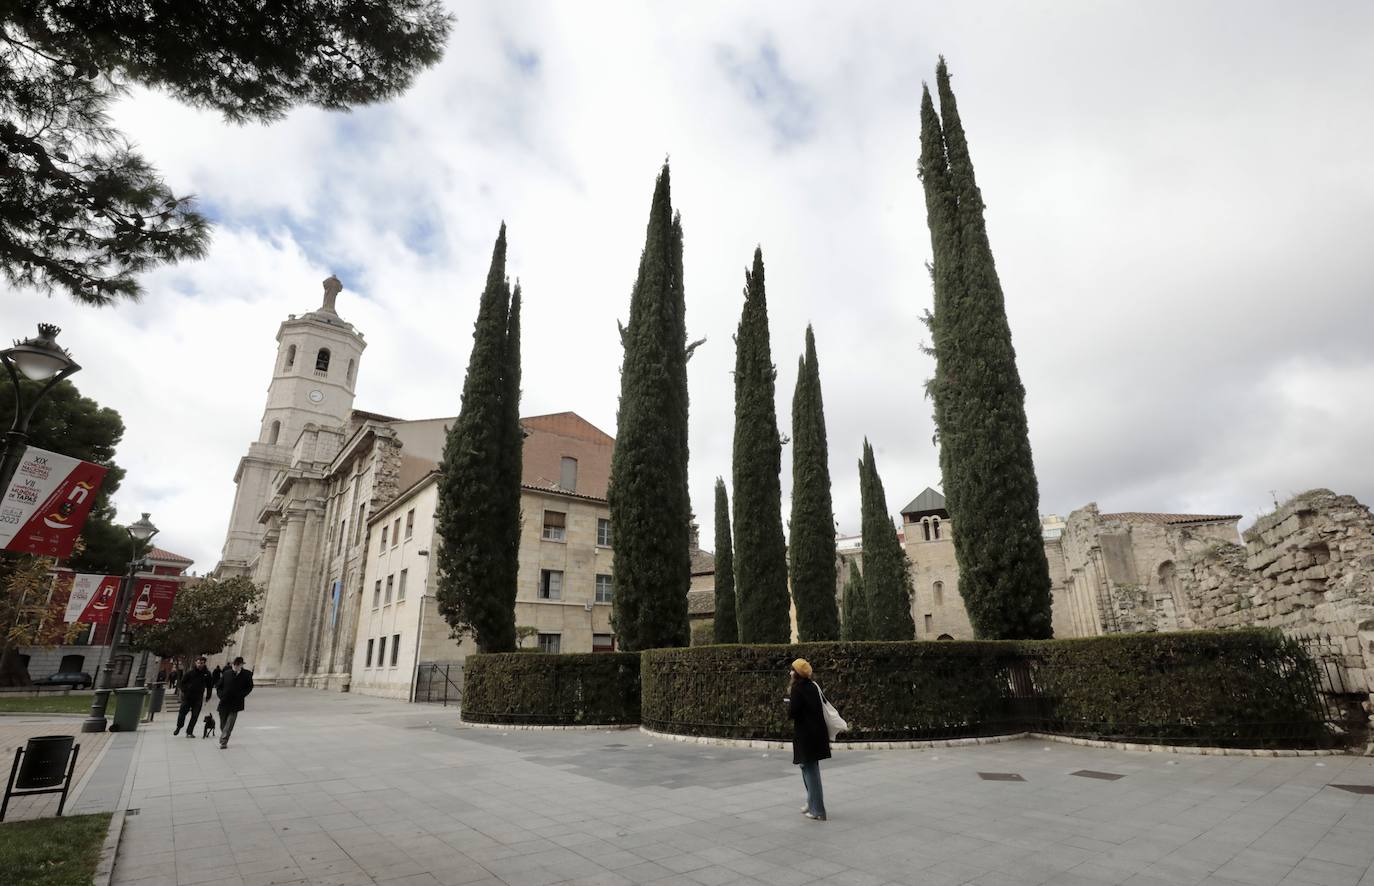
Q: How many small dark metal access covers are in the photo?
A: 3